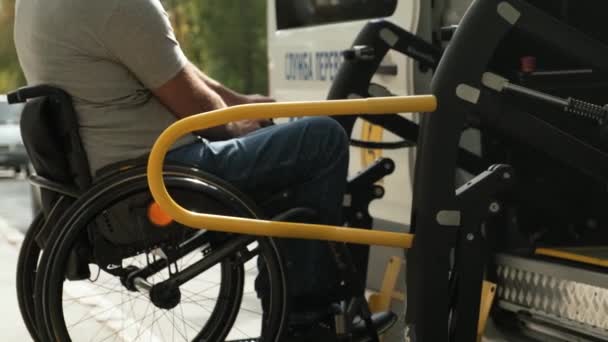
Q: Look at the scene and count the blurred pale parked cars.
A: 1